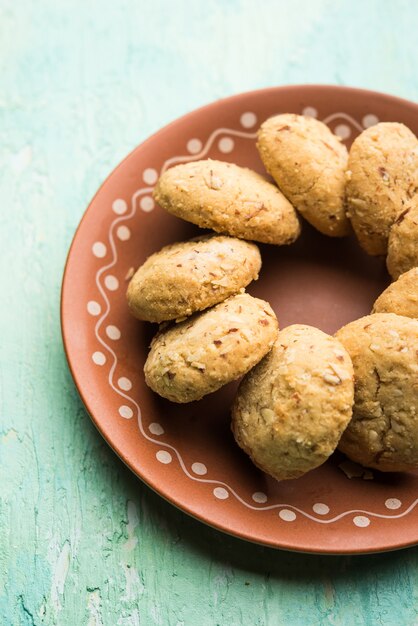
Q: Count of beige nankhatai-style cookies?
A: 9